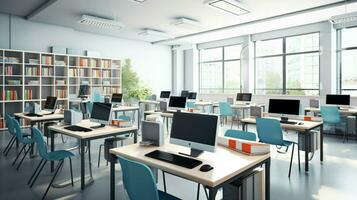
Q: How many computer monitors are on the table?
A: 12